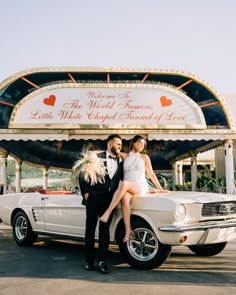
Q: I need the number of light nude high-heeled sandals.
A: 2